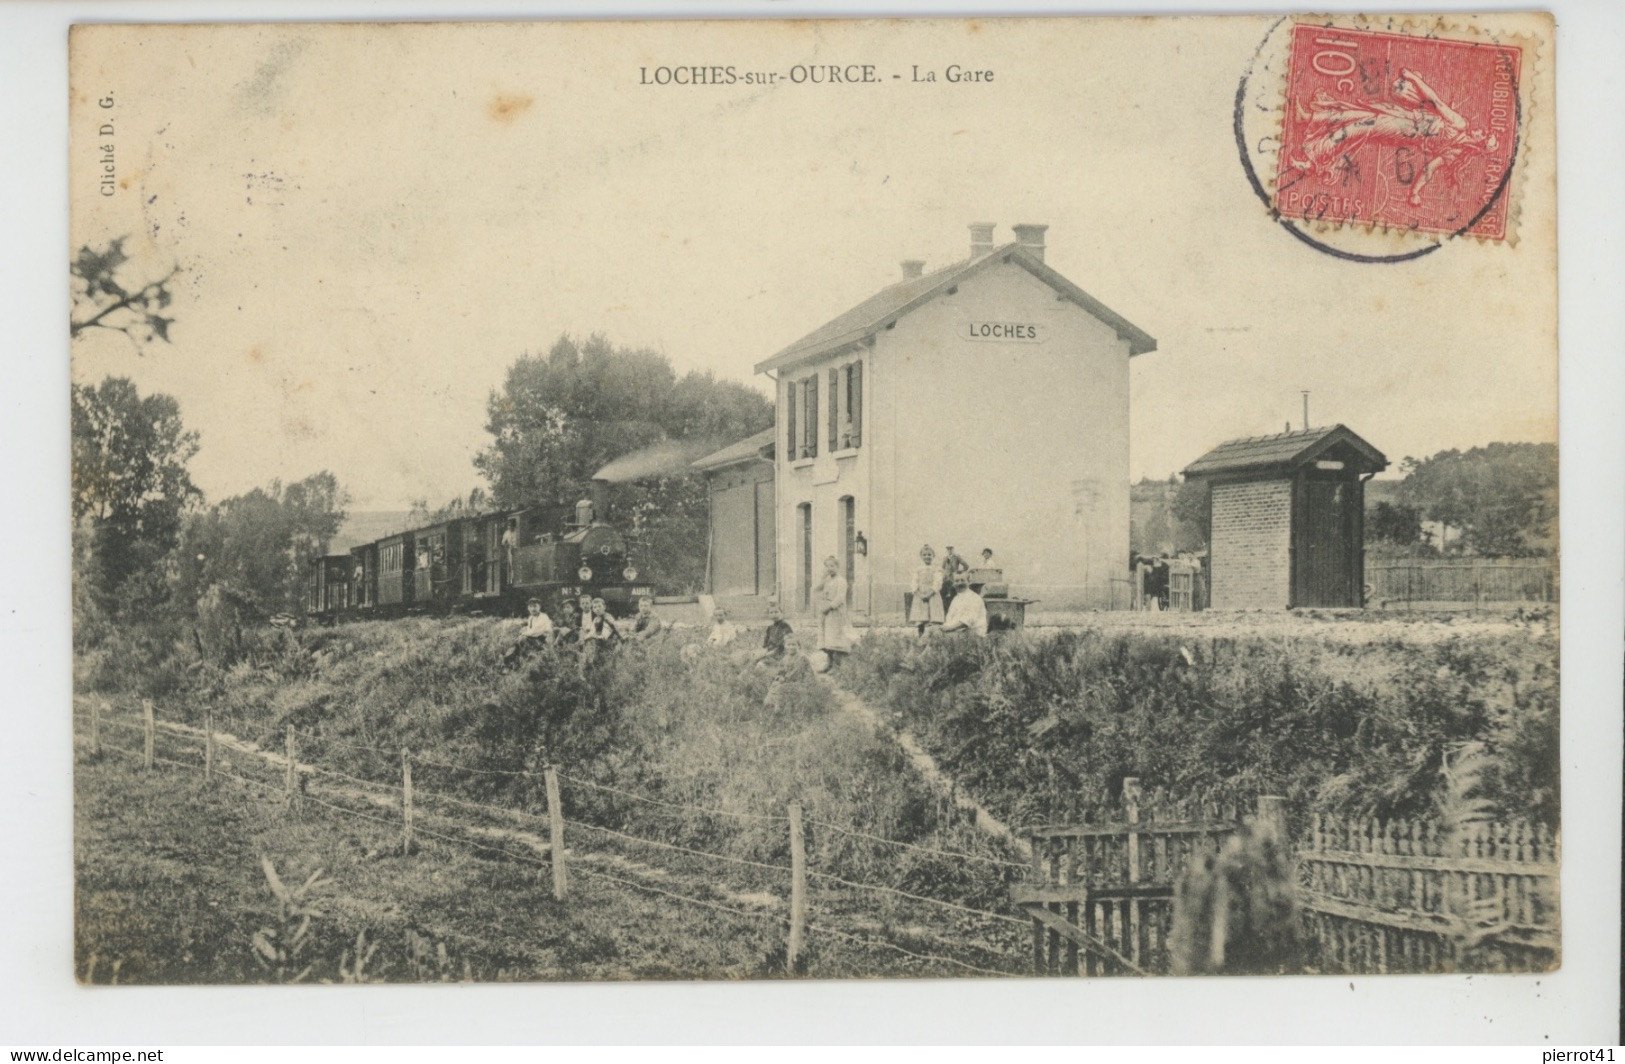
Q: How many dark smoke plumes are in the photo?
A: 0